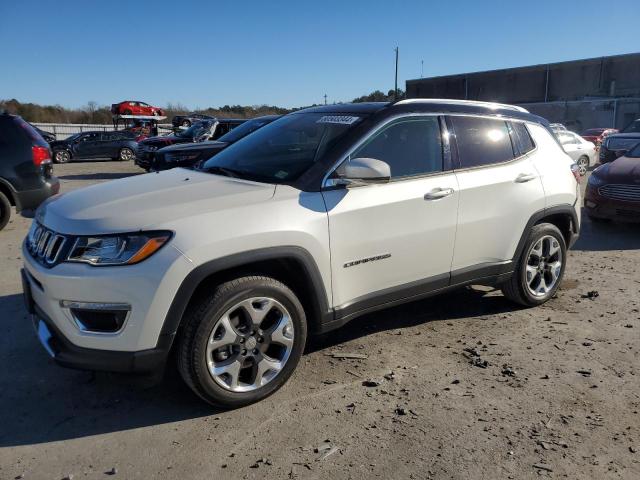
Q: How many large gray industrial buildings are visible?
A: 1